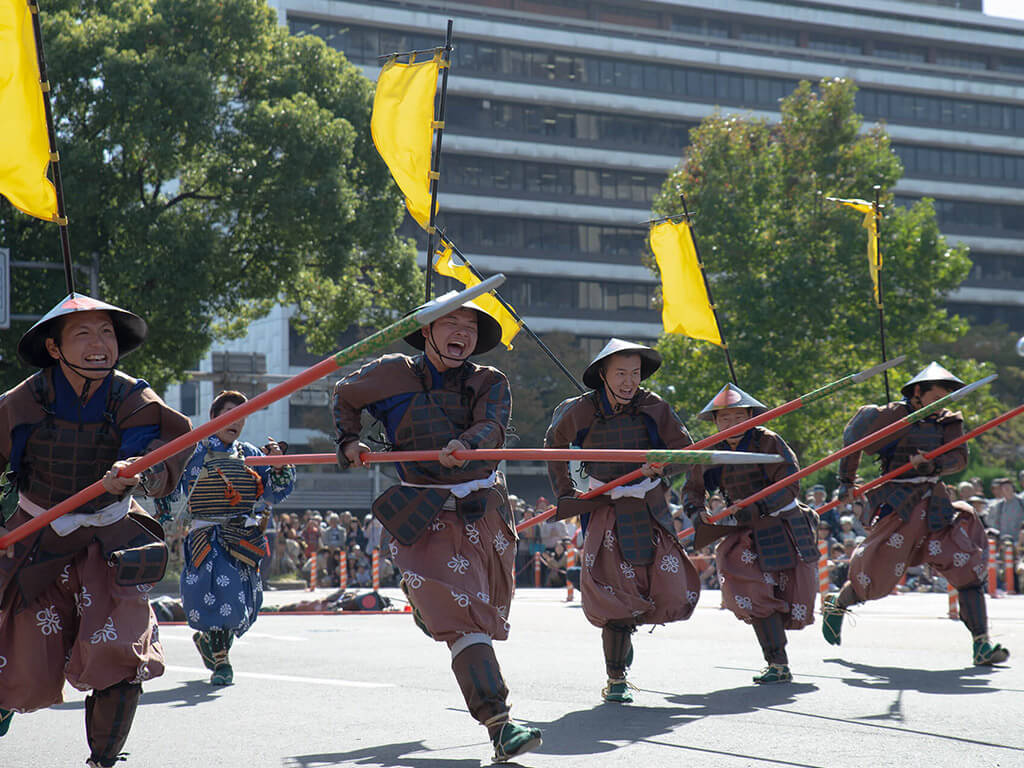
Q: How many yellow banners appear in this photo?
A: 5